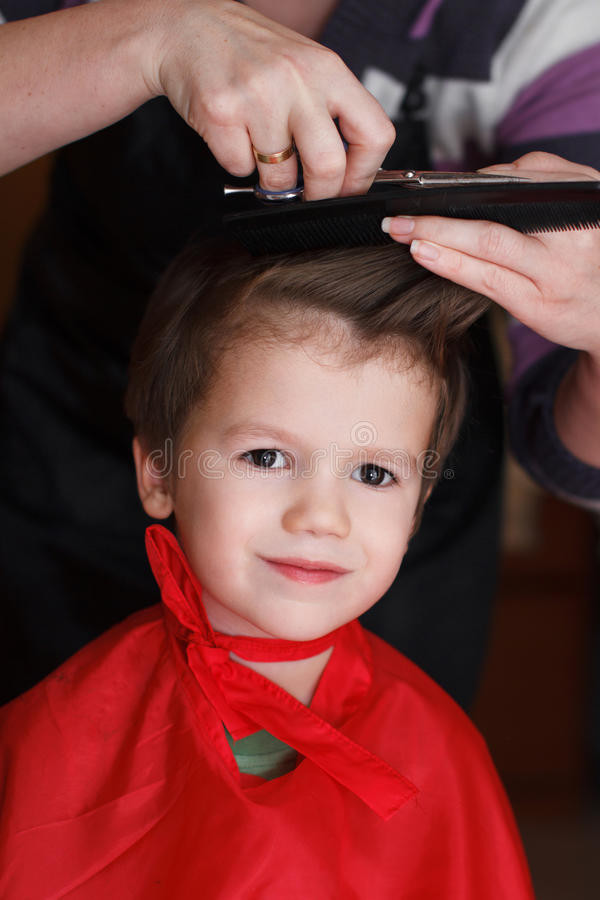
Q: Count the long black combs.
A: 1